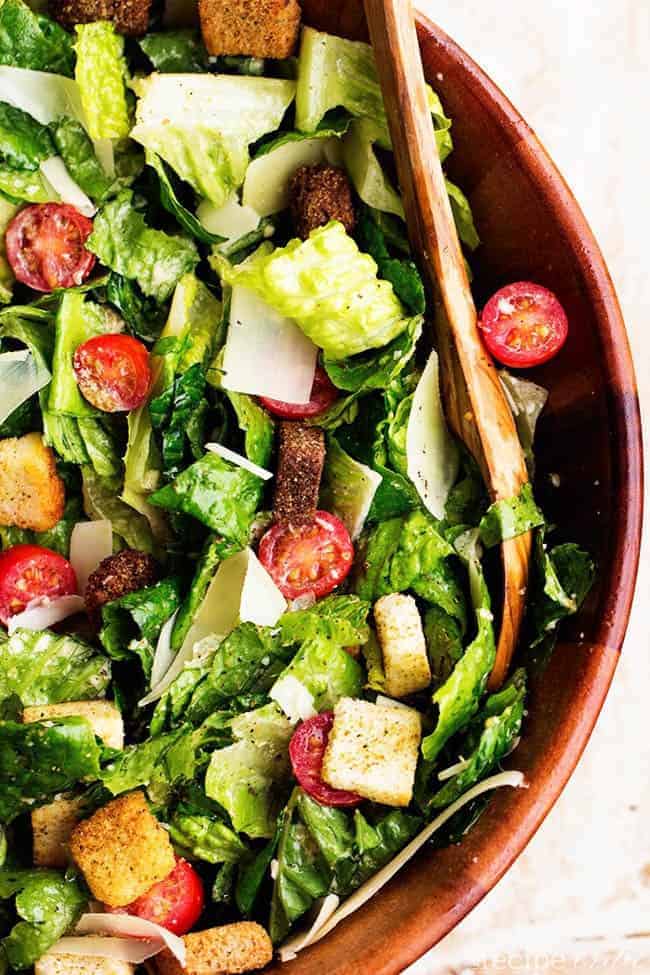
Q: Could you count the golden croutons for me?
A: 9